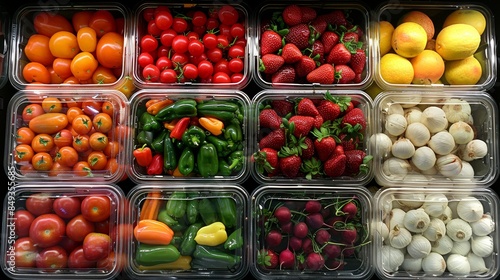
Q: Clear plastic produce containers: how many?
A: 12